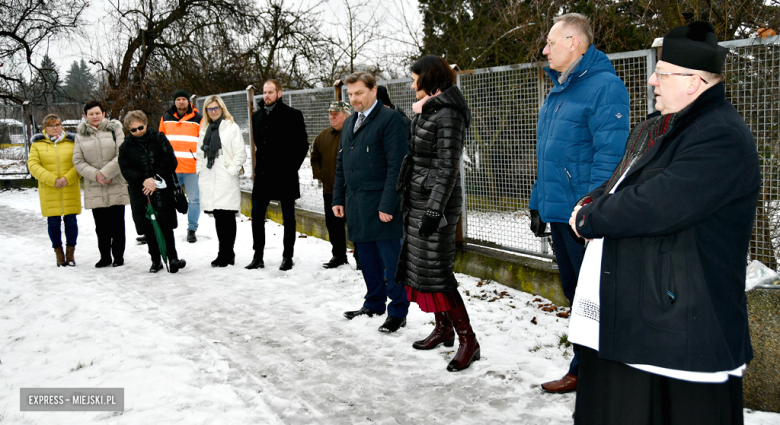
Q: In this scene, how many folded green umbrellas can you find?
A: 1